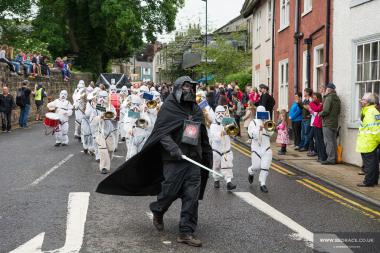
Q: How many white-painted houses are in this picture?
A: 2